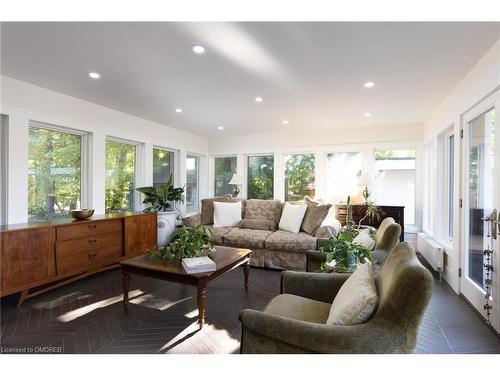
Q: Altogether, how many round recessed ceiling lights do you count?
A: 8